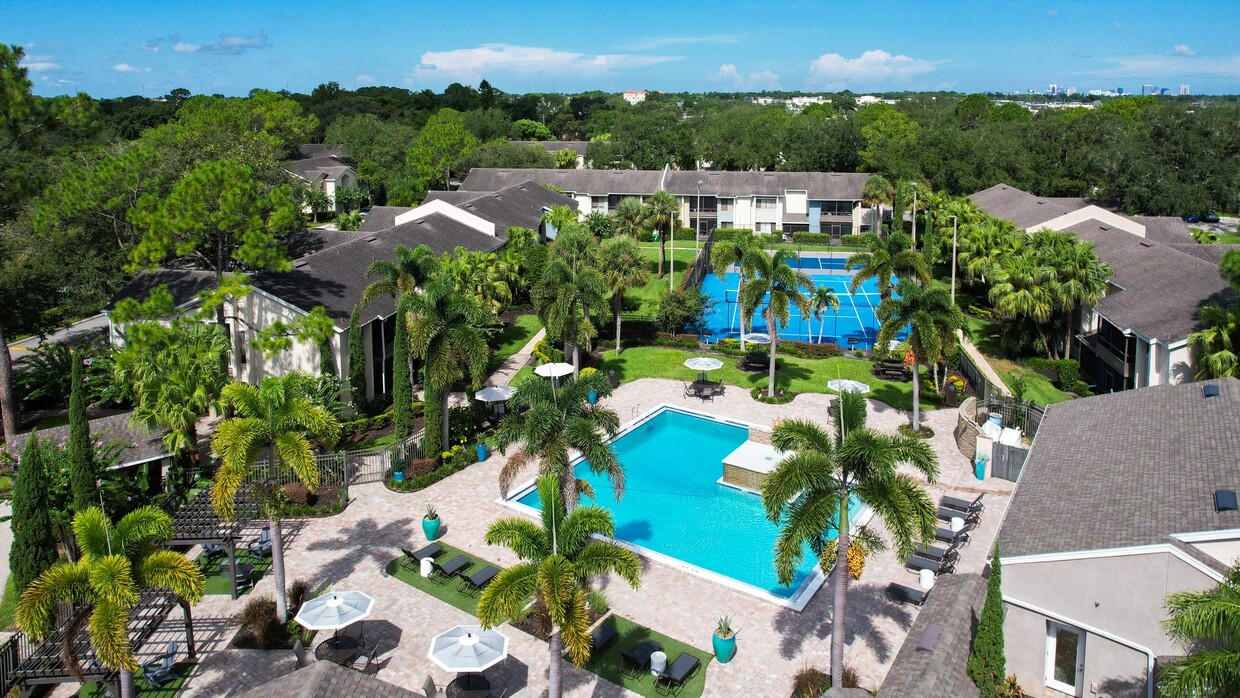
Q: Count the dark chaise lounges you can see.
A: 12